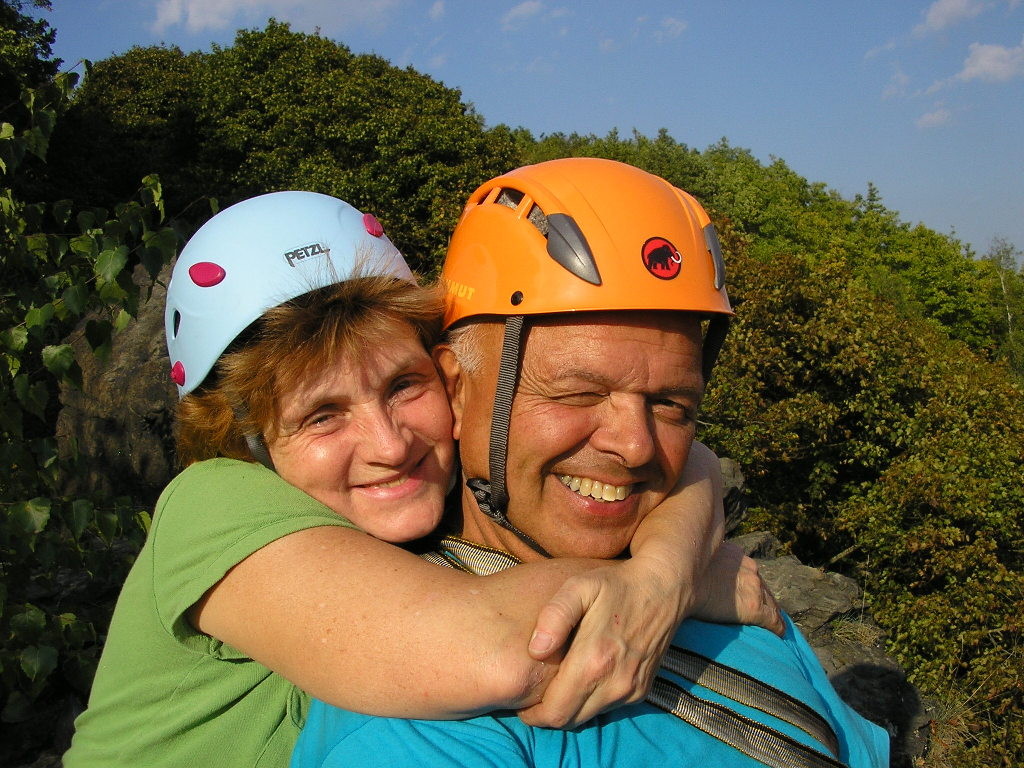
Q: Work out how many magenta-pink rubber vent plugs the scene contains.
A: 3